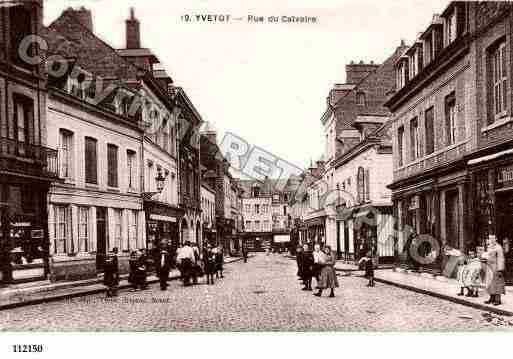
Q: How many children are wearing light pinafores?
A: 2